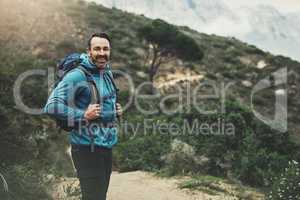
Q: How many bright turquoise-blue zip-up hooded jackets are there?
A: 1